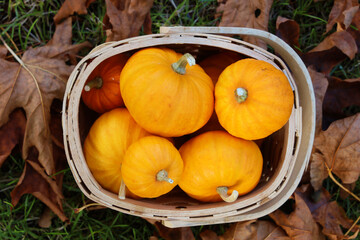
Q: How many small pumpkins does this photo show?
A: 7